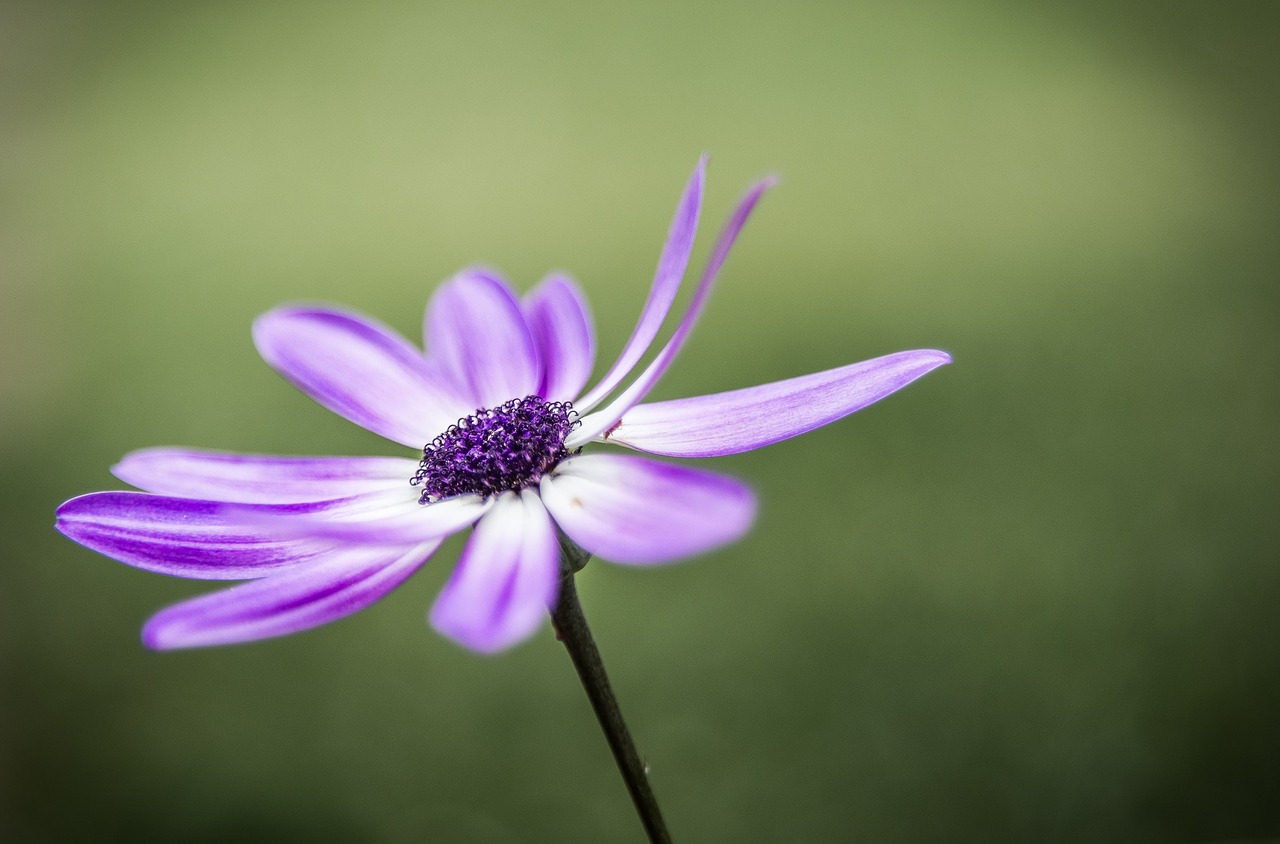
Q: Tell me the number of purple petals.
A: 12